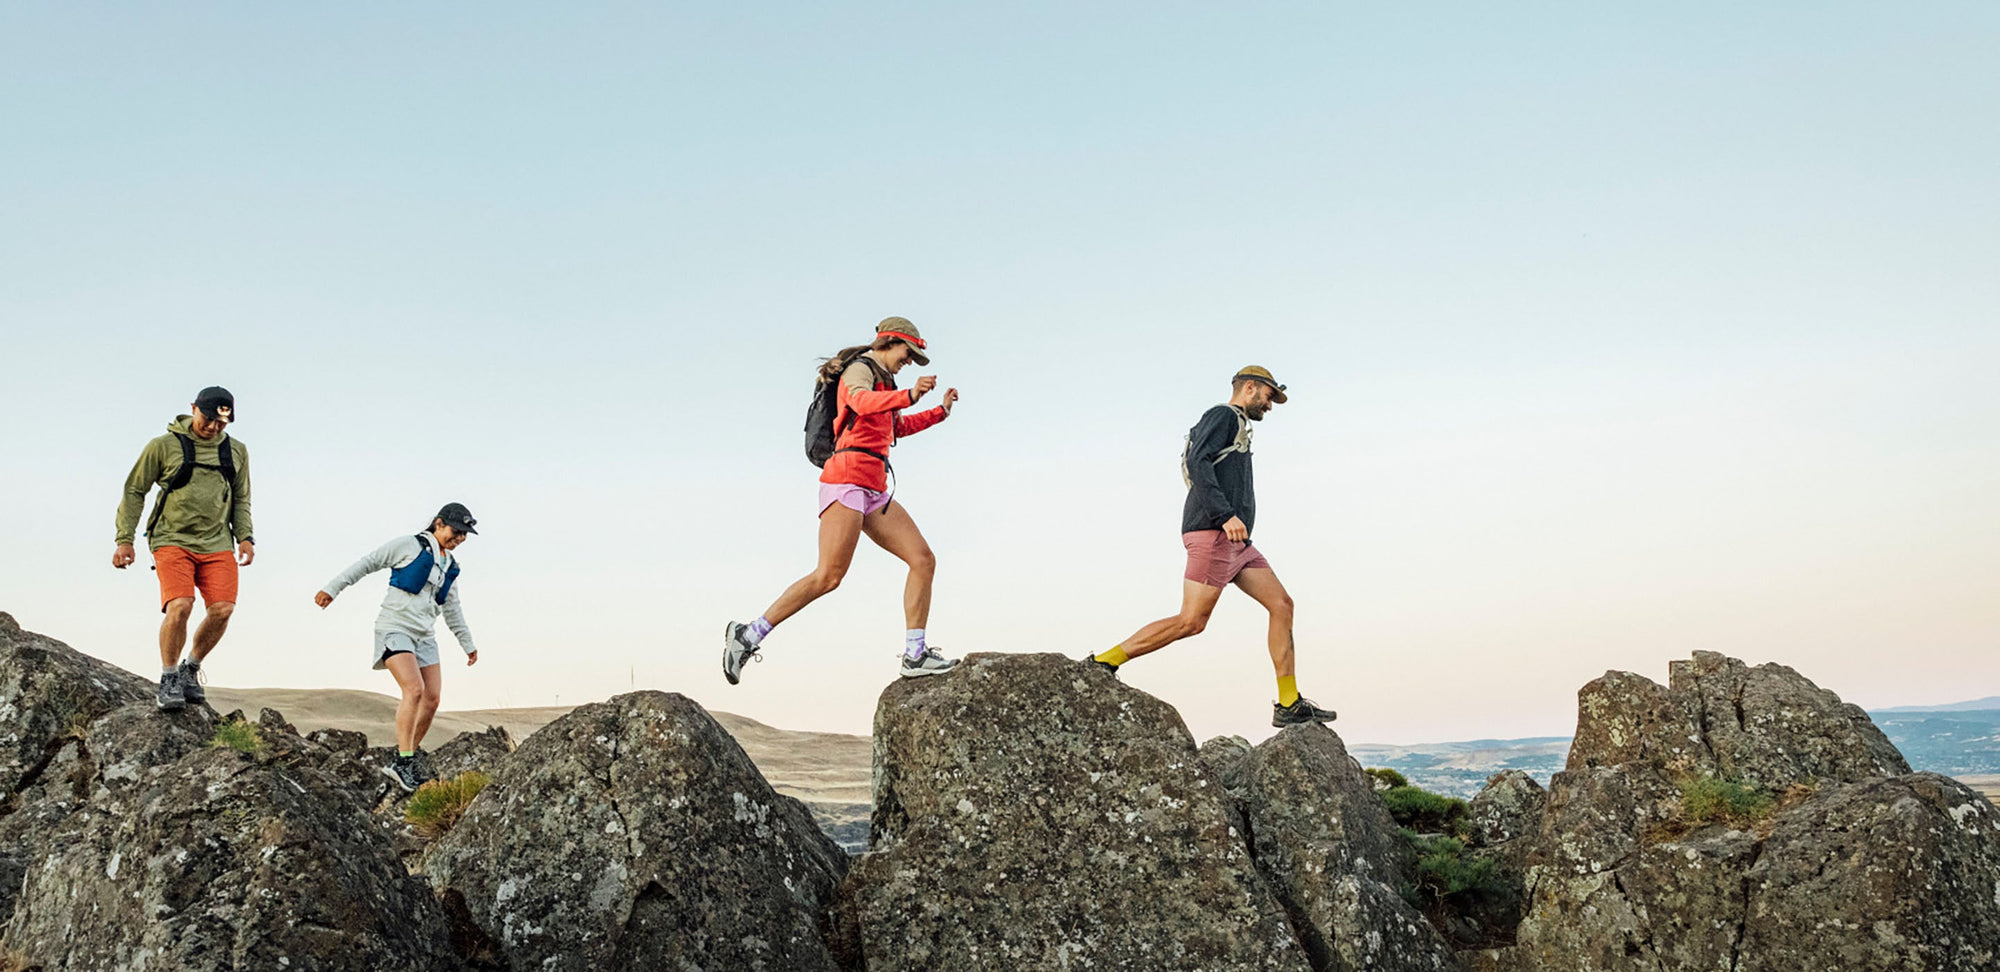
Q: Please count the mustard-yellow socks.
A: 2